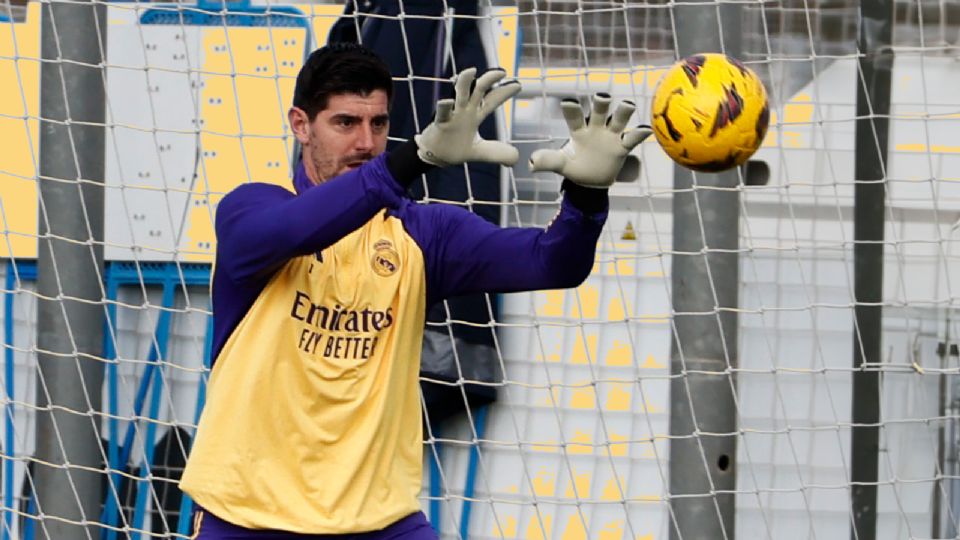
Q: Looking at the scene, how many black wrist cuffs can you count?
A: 2